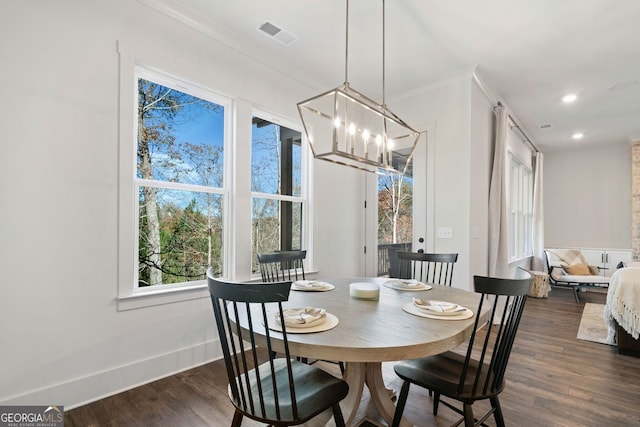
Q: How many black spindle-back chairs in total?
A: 4